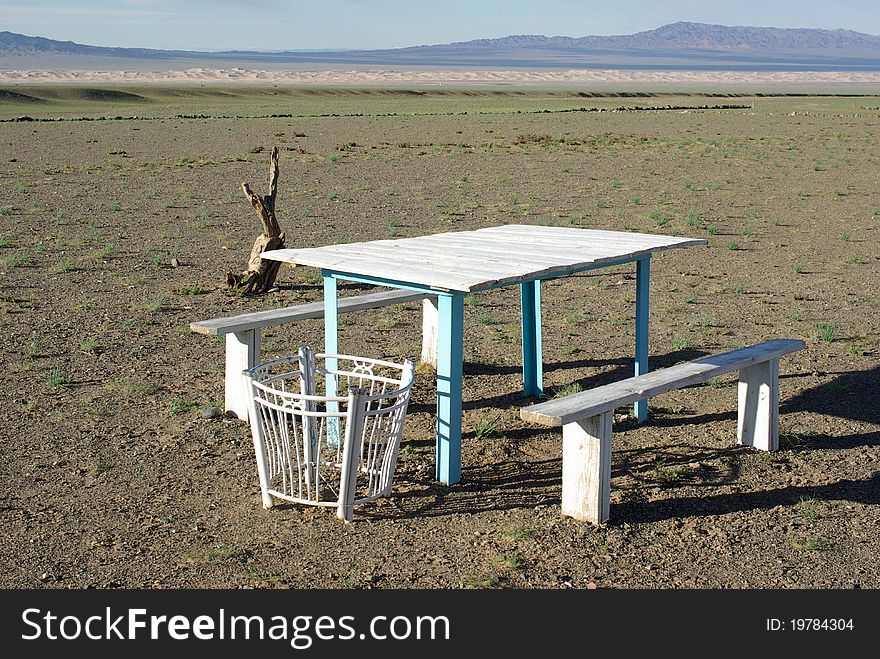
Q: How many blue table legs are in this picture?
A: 4